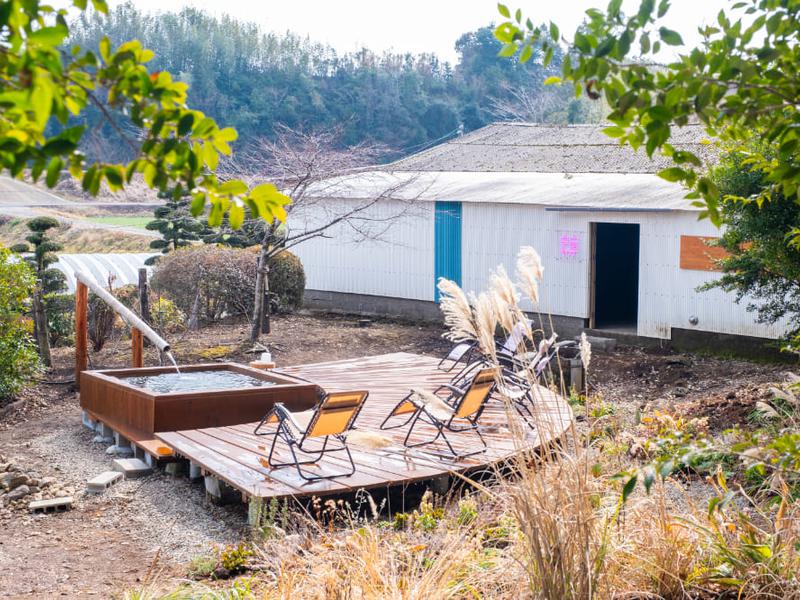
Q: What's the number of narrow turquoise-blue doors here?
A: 1